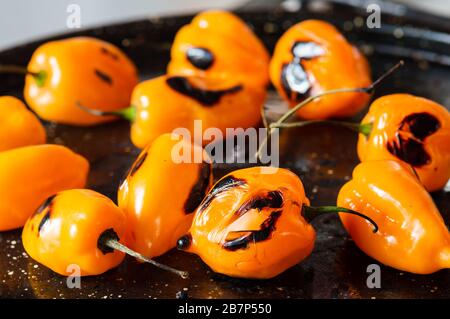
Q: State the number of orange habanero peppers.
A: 11